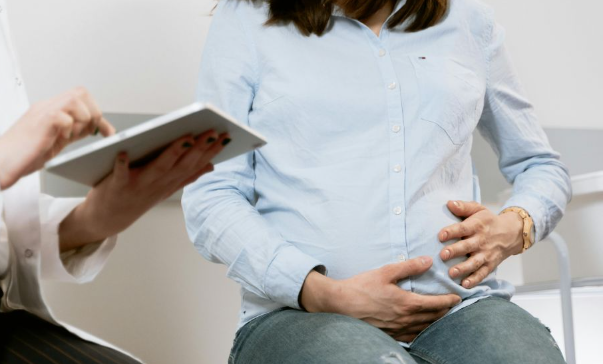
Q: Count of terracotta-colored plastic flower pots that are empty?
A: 0